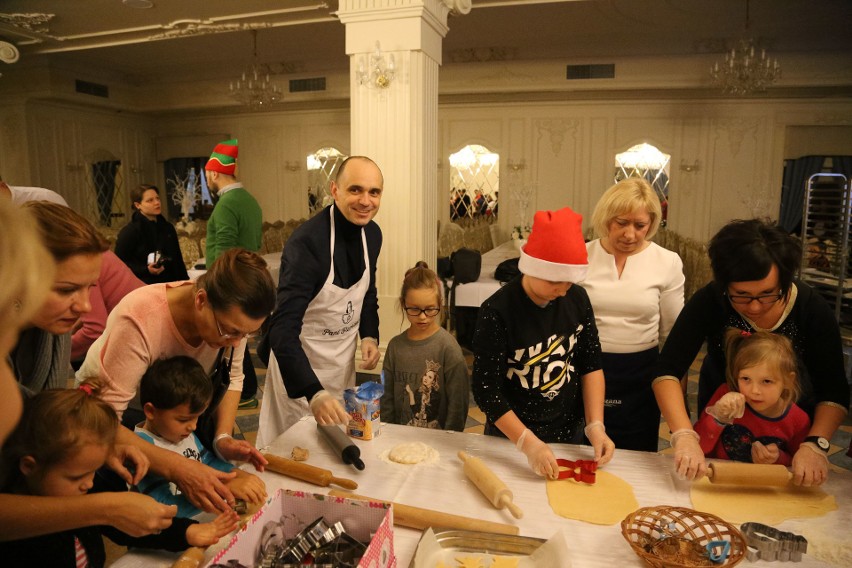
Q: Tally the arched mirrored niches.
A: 4